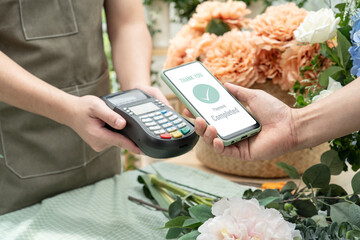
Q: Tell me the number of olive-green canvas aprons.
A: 1